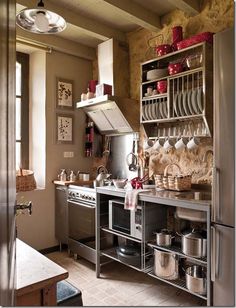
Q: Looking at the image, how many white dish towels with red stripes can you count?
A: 1